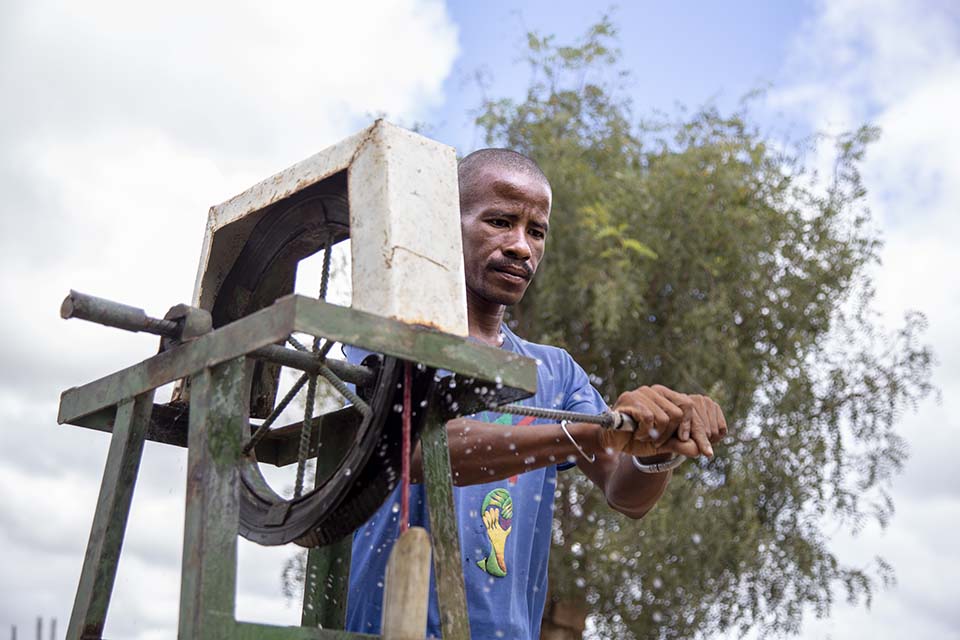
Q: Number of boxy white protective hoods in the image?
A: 1